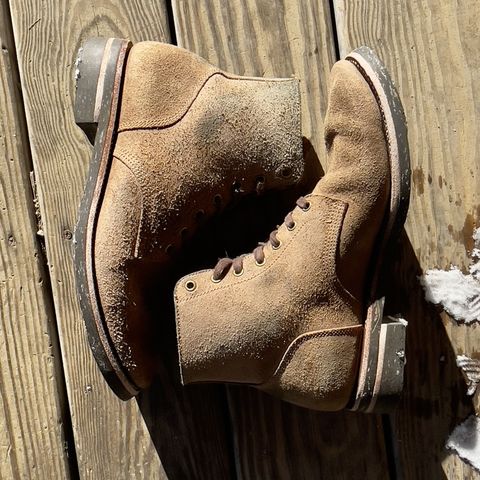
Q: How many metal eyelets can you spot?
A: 14